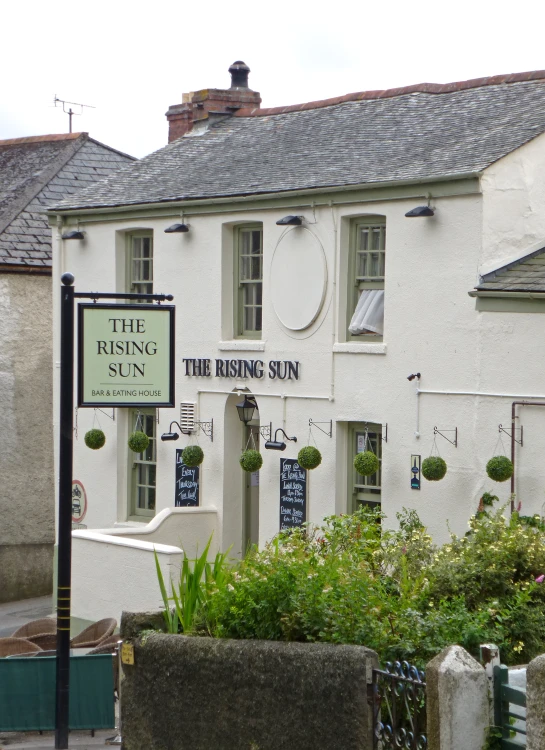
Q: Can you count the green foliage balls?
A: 8